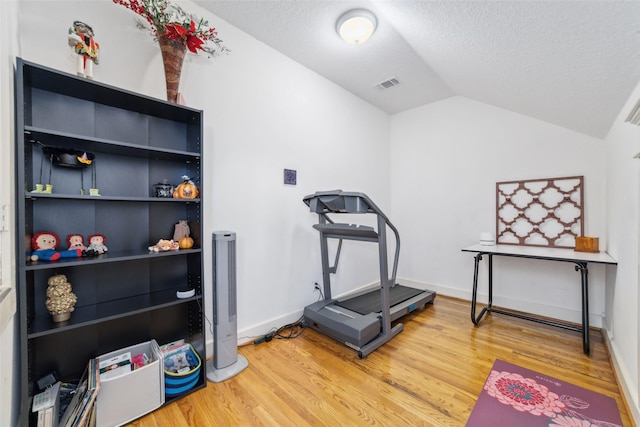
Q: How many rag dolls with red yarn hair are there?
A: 3